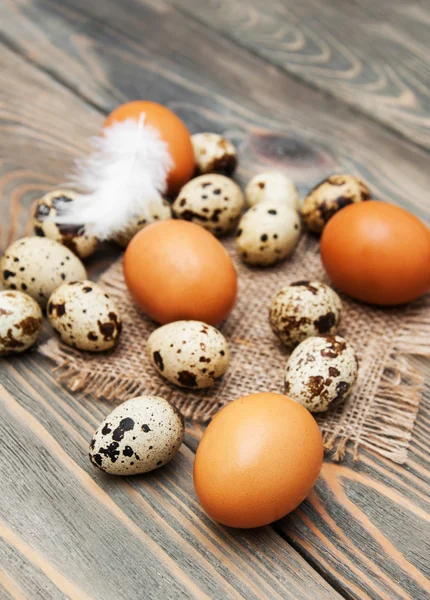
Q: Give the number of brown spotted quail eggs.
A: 14